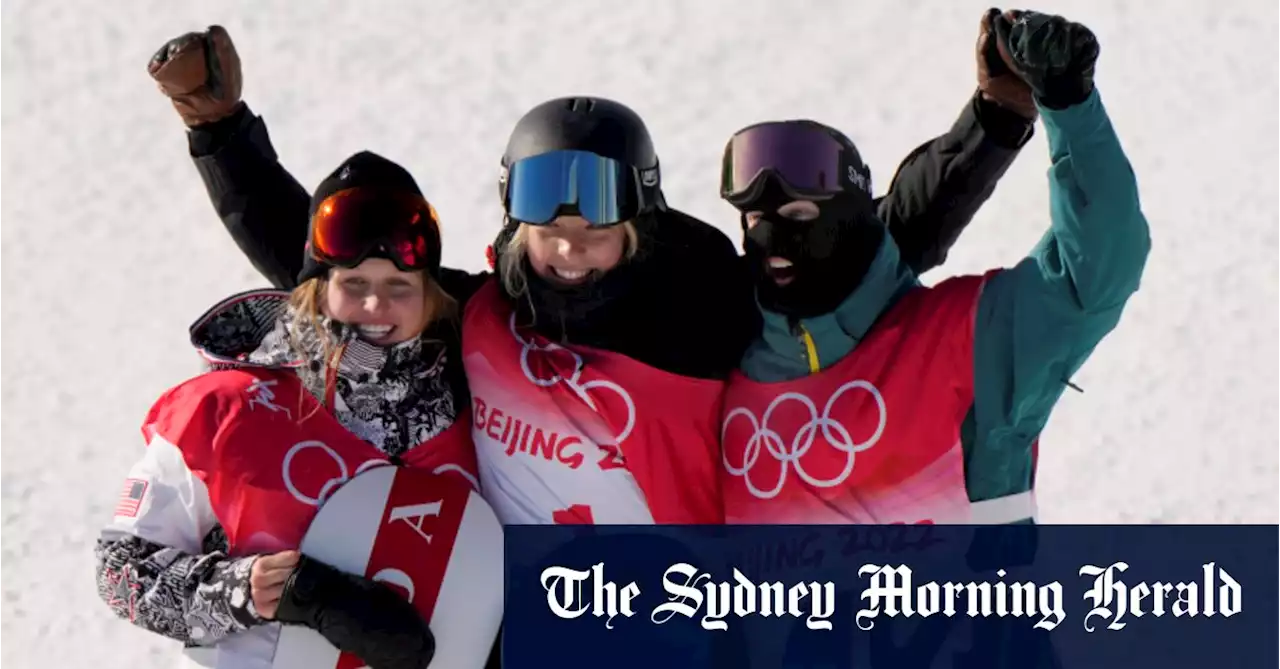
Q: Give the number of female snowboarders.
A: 3